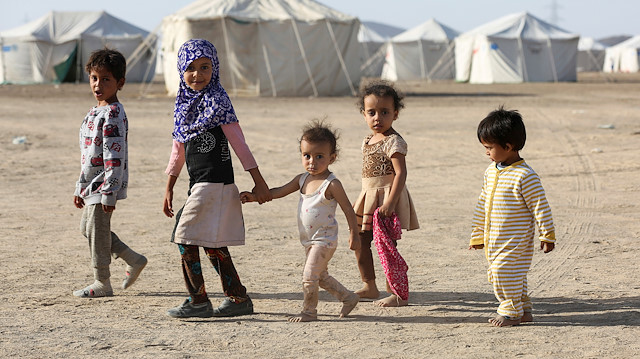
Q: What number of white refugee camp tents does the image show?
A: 7